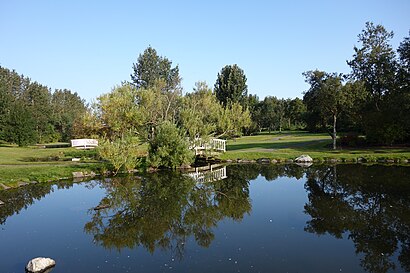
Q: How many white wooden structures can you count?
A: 2